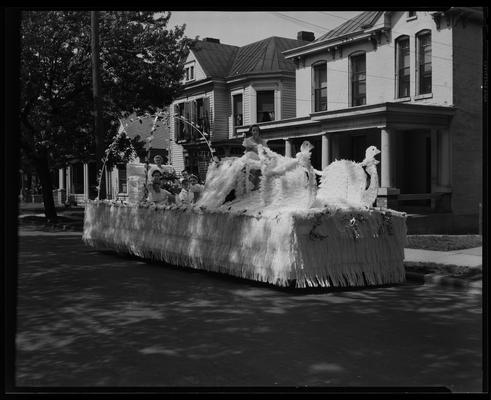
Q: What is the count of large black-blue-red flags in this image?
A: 0